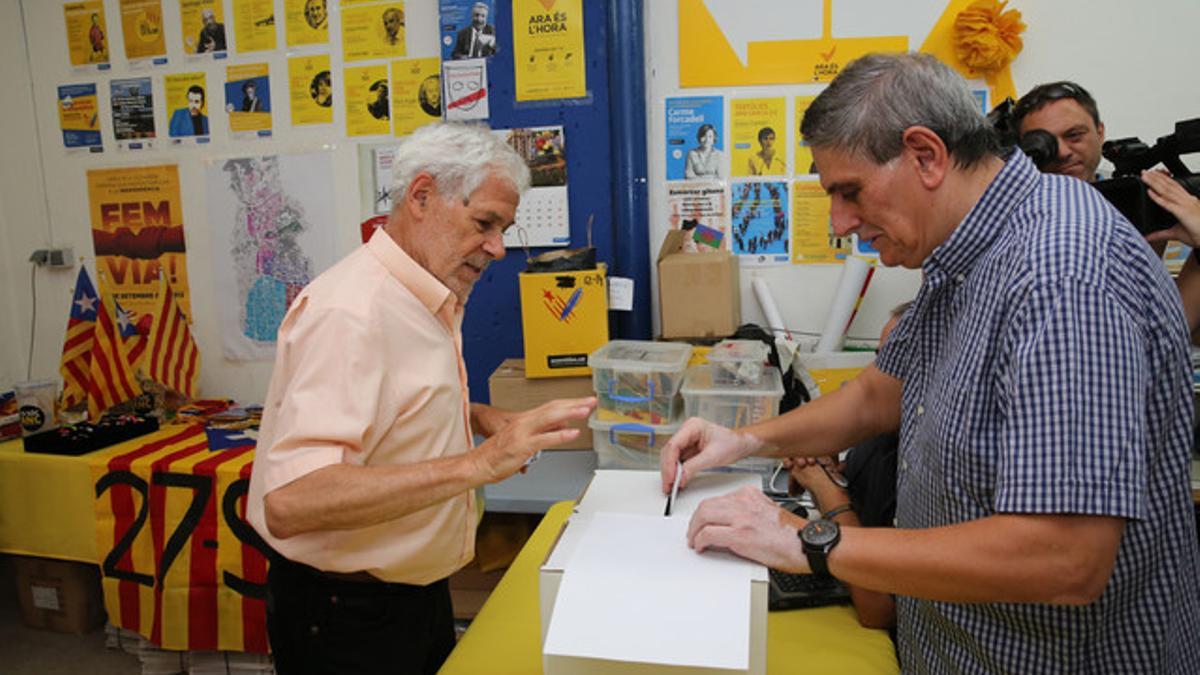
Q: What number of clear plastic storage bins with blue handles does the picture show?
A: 2